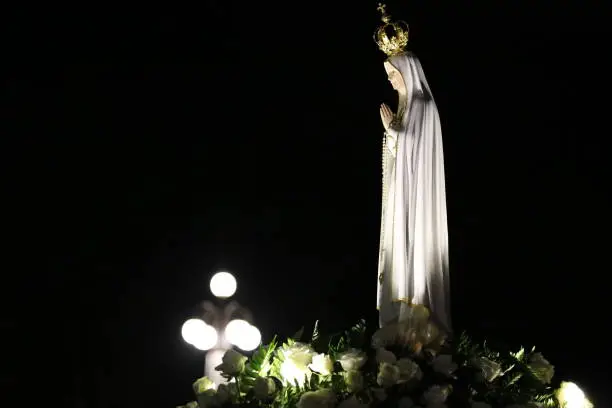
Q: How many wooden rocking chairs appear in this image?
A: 0